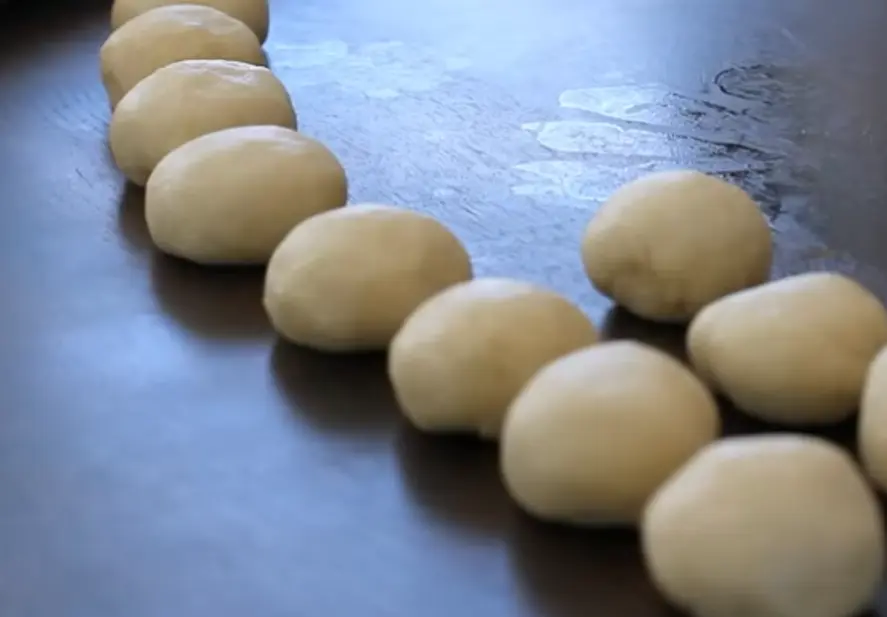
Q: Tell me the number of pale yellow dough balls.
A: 11